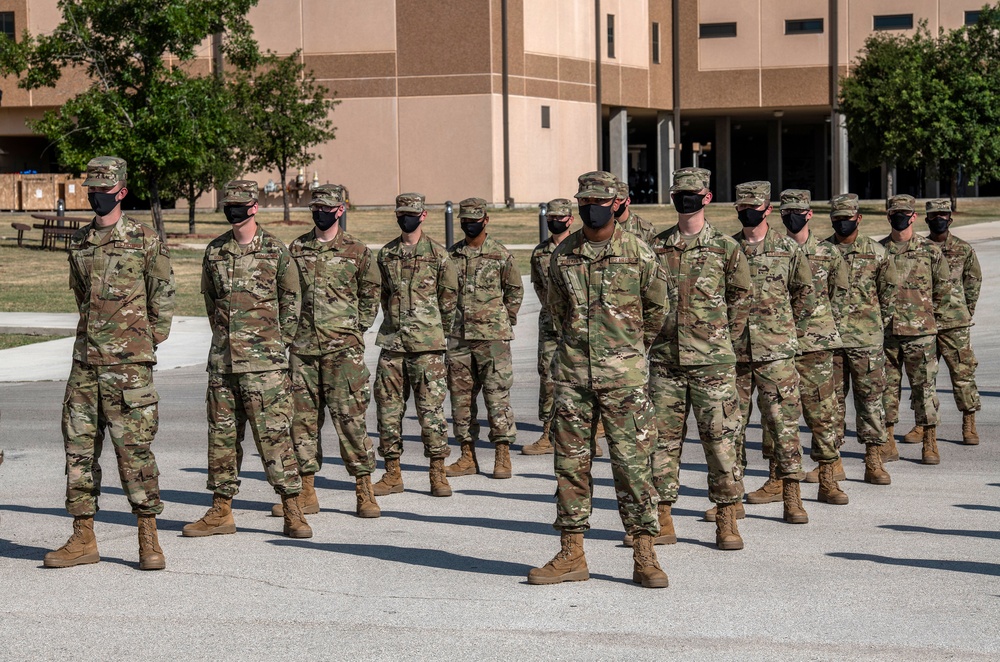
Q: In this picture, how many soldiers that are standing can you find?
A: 14